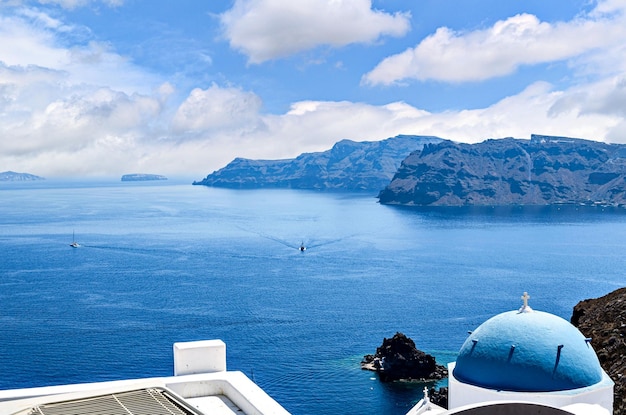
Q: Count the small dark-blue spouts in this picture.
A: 5